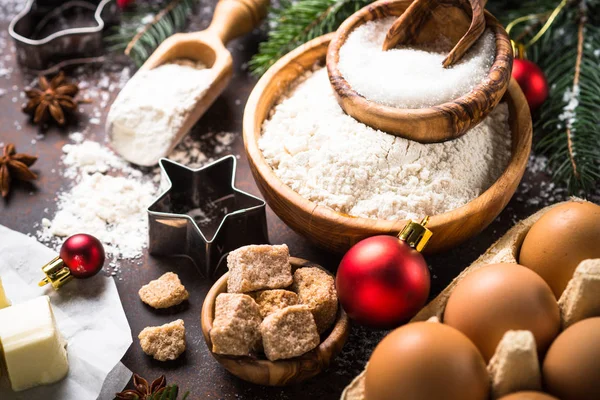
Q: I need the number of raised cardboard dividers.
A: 2